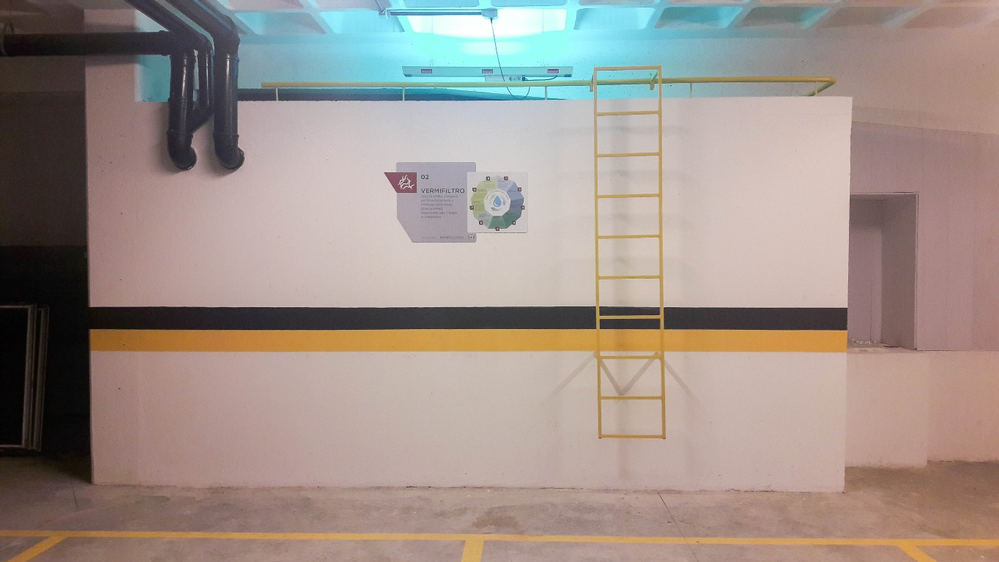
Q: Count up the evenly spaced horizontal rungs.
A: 10